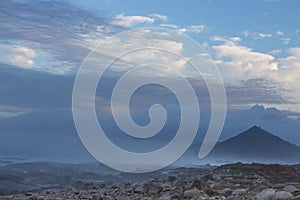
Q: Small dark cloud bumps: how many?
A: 2